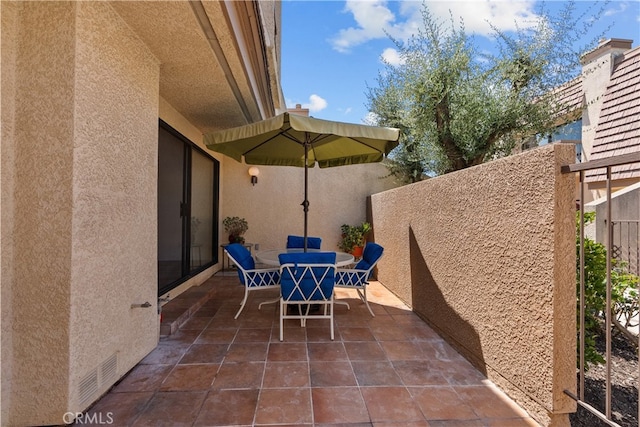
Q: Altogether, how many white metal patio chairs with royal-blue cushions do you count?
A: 4